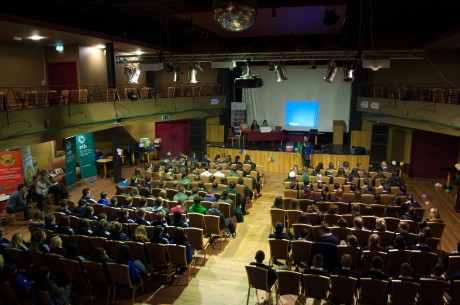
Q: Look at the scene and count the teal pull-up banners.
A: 2